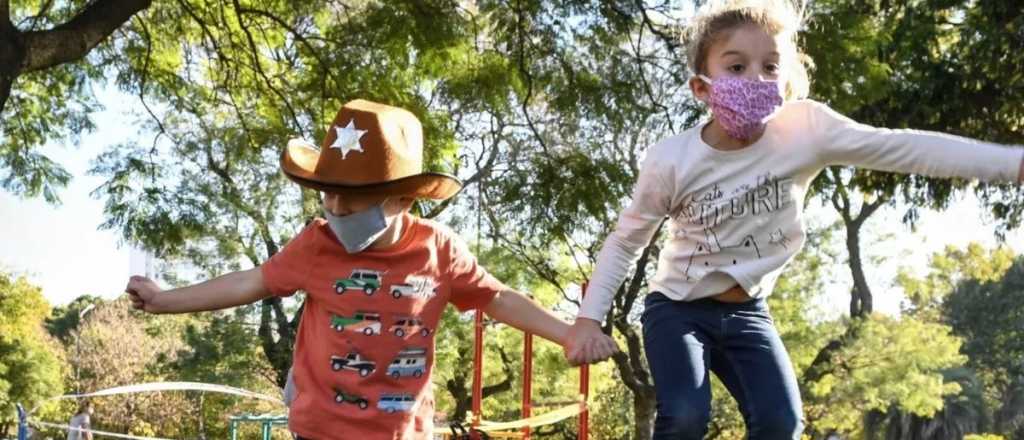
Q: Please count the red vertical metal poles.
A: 3